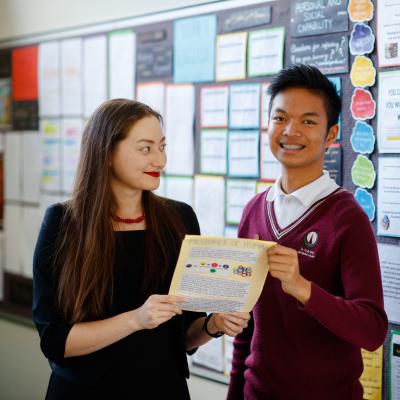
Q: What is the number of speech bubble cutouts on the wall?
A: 7